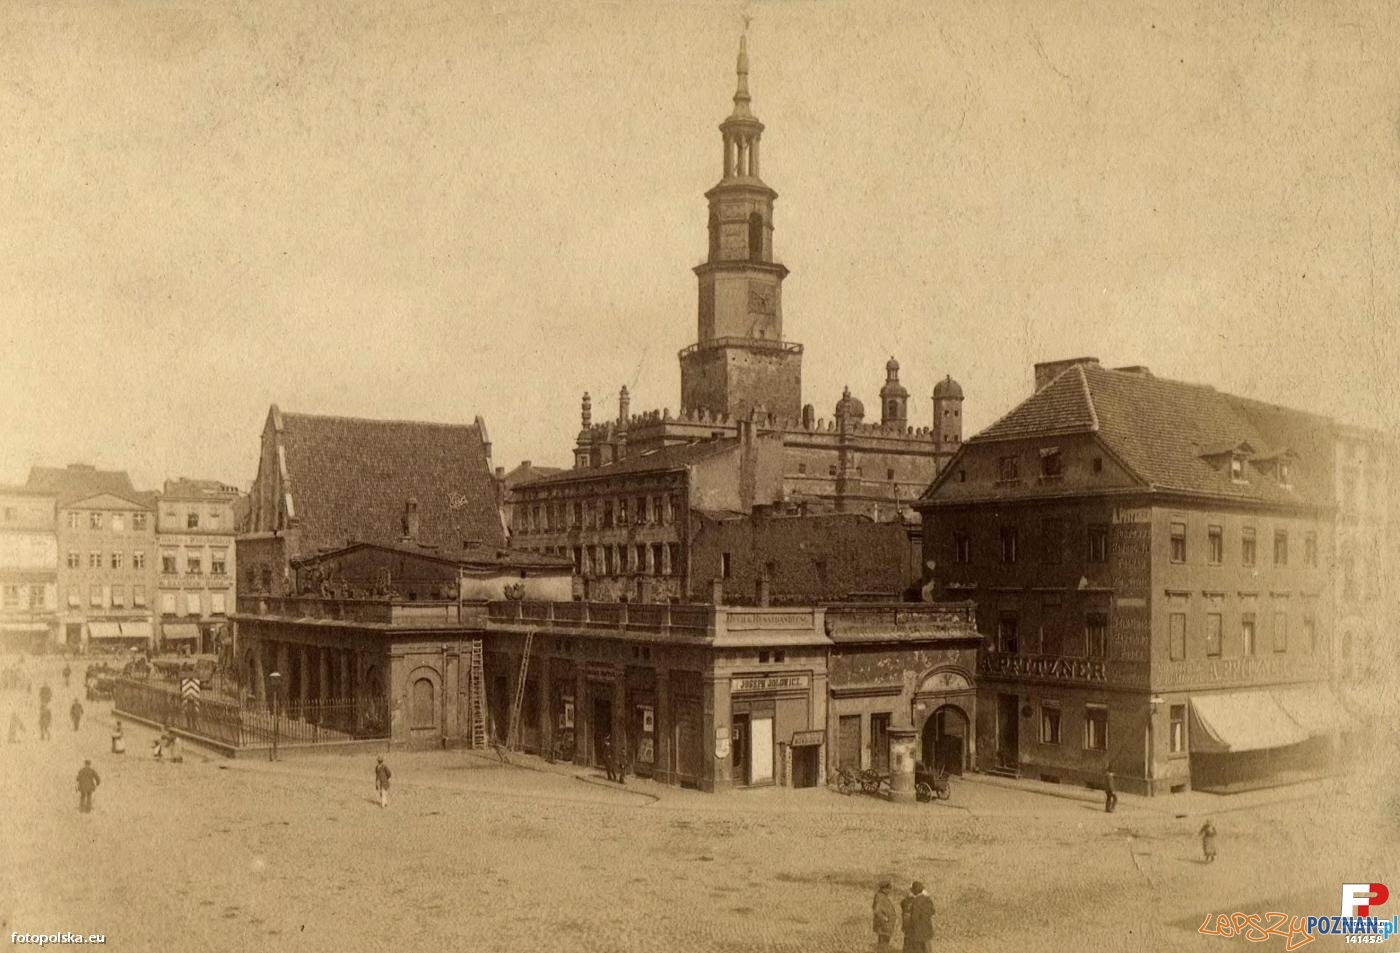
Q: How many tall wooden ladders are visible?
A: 2